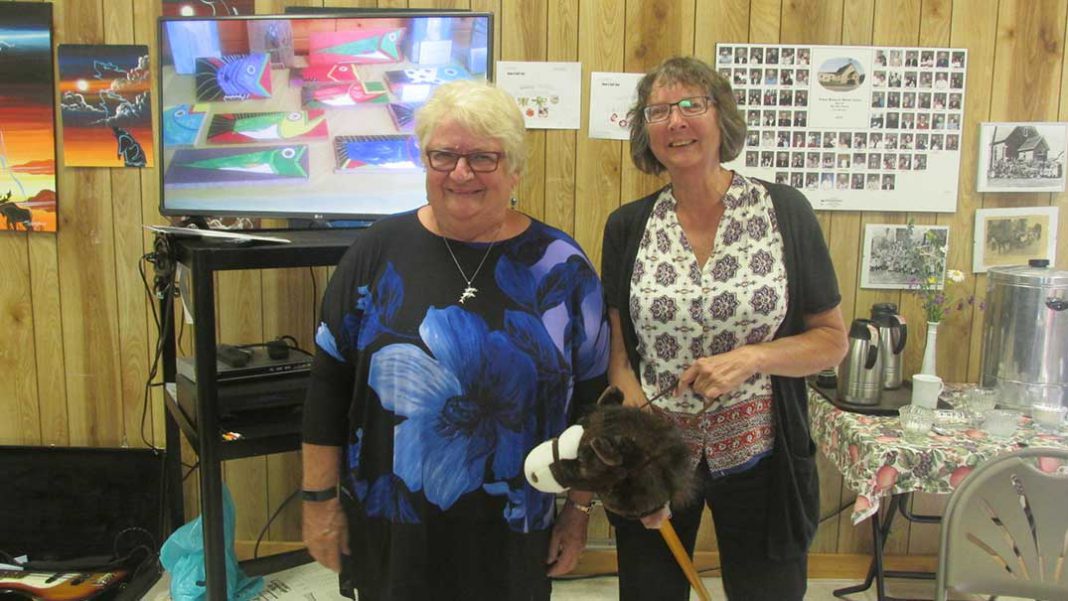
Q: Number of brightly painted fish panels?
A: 10